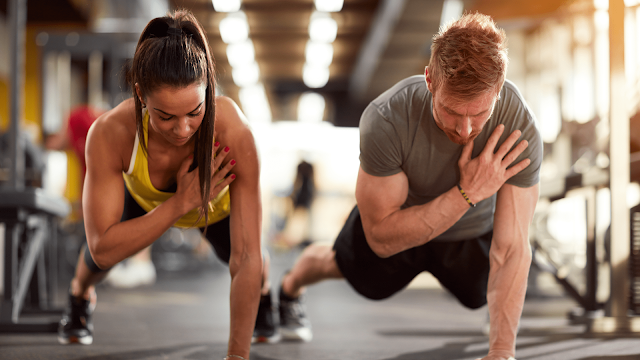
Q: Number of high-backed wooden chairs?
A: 0